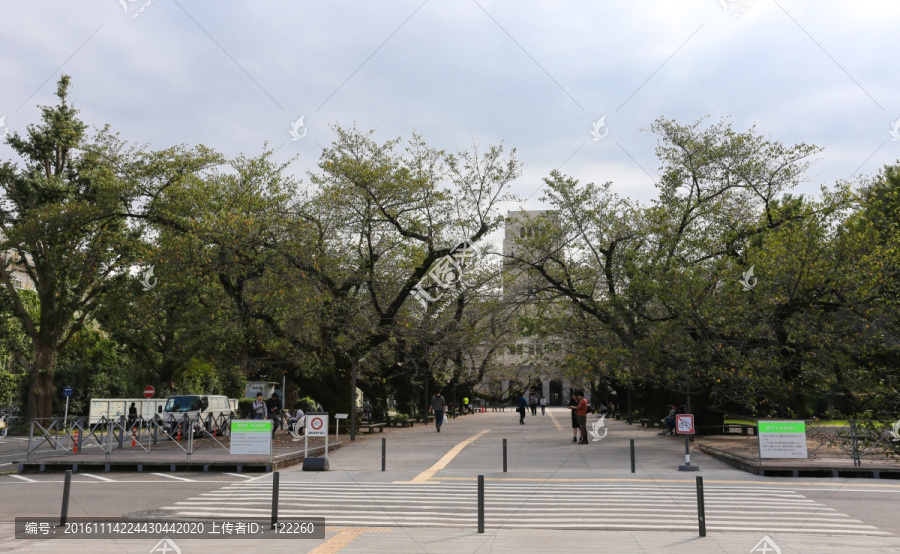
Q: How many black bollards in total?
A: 7